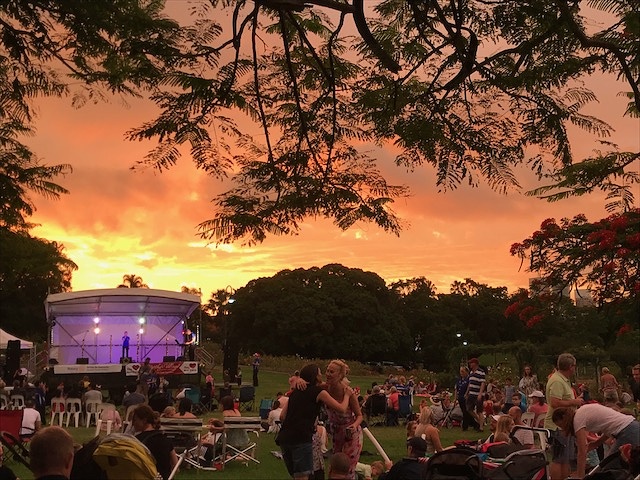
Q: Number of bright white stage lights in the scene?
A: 4